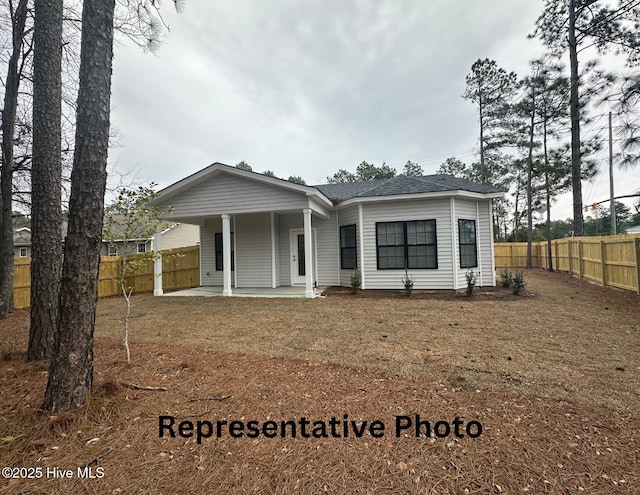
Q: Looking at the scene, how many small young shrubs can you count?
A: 5